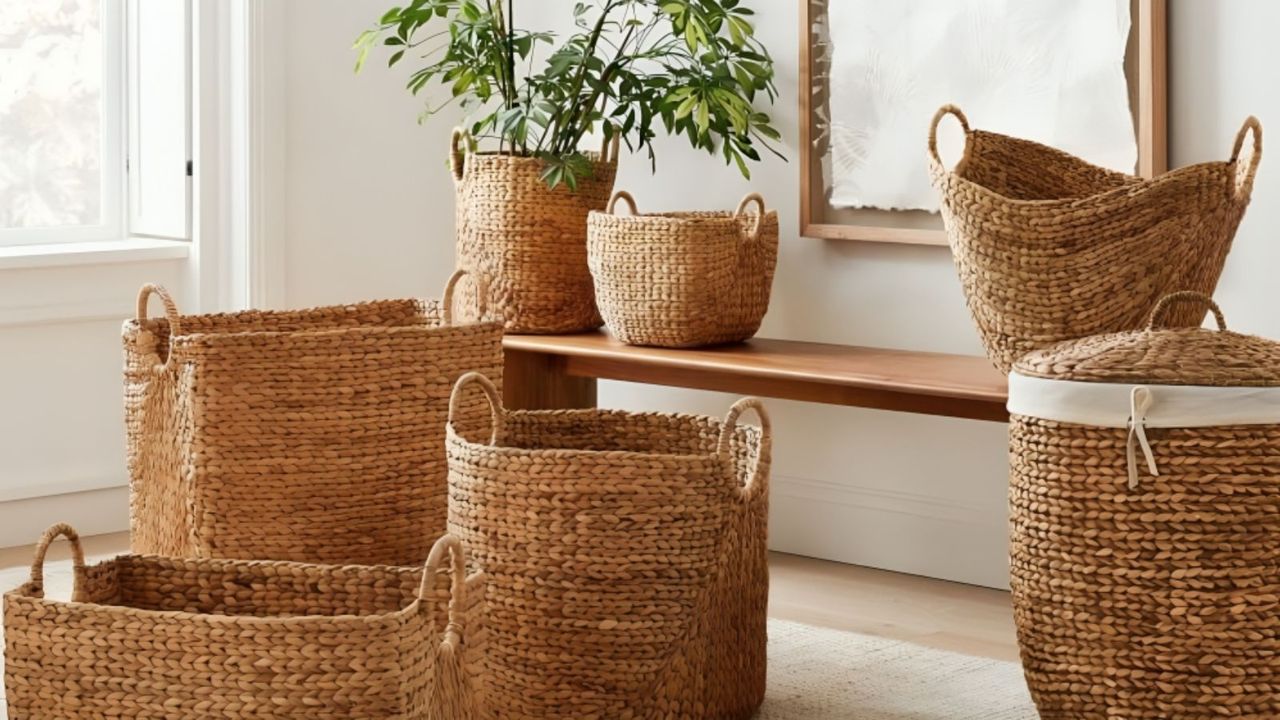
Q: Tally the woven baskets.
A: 7